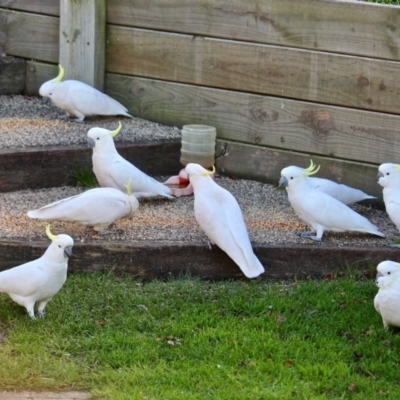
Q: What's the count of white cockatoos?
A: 9